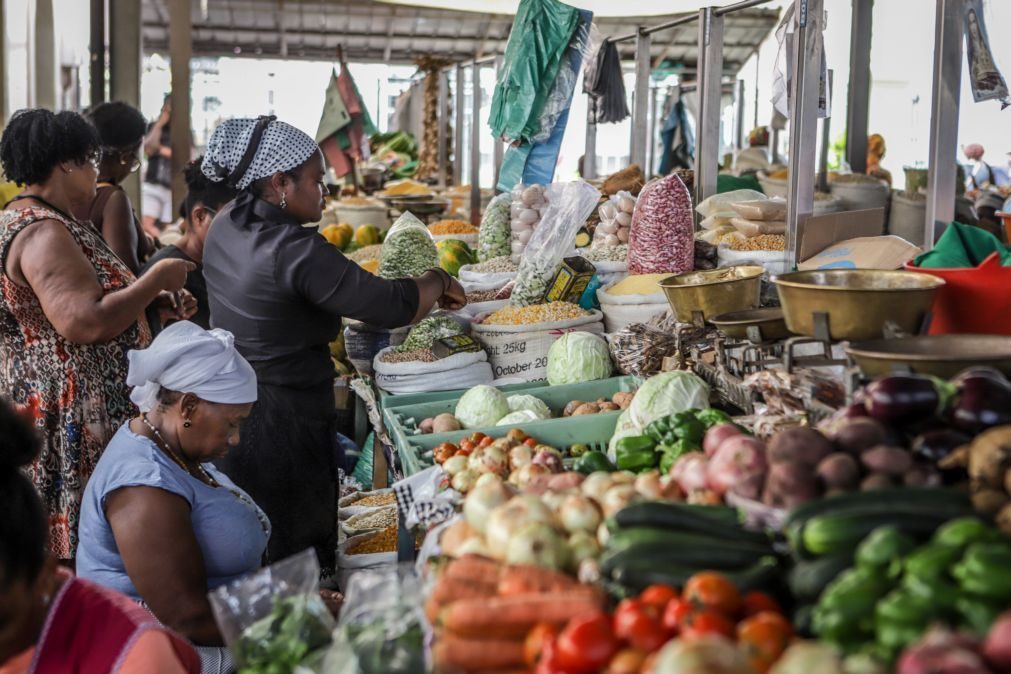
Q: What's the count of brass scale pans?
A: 4